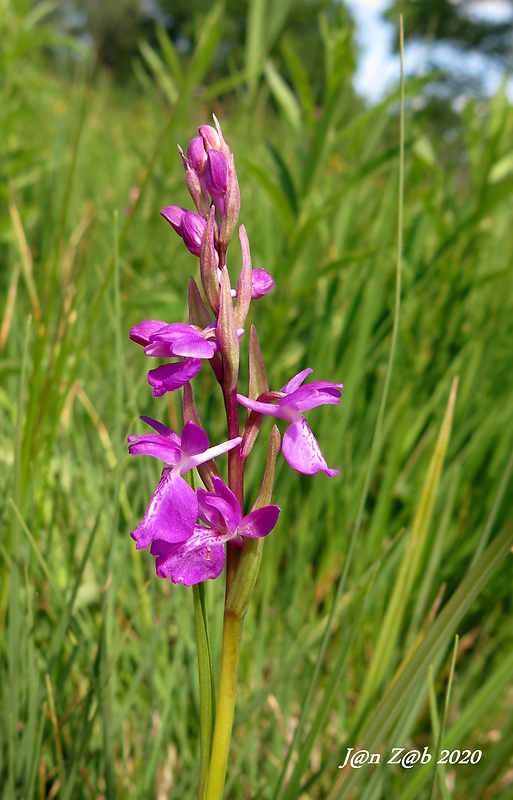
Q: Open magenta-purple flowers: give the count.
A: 4